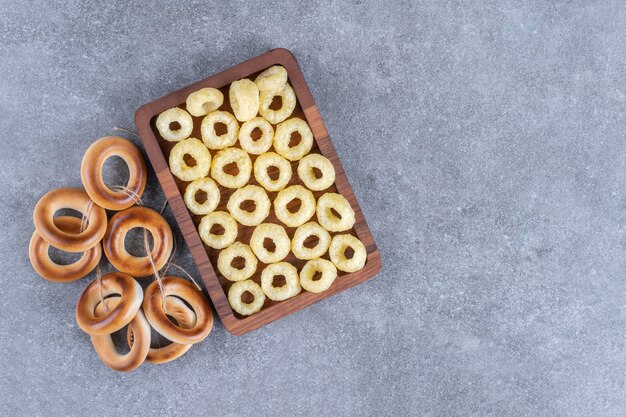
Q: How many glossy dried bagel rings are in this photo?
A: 8